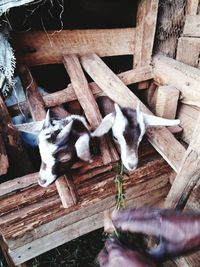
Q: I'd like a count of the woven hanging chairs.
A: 0